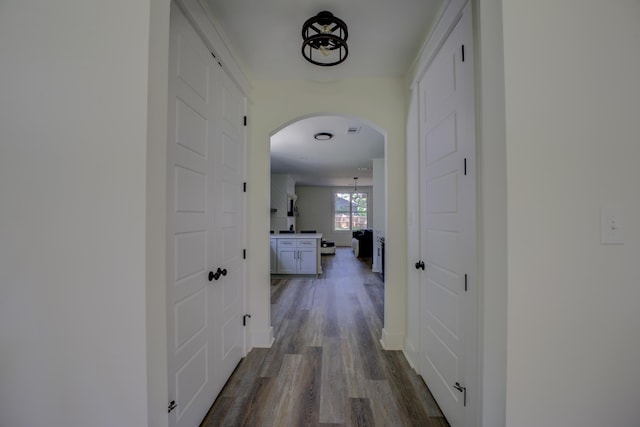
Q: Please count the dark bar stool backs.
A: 3